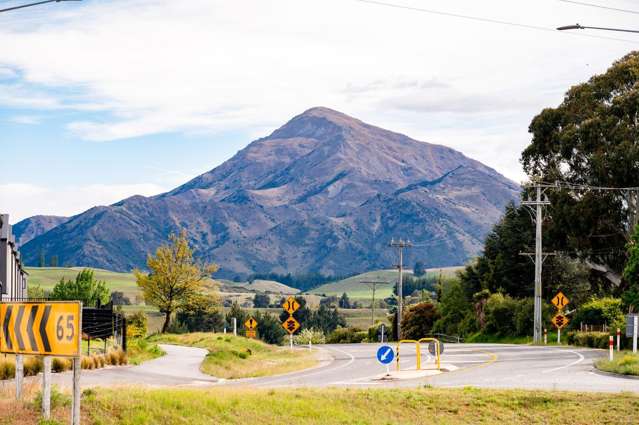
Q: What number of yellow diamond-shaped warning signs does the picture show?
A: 5